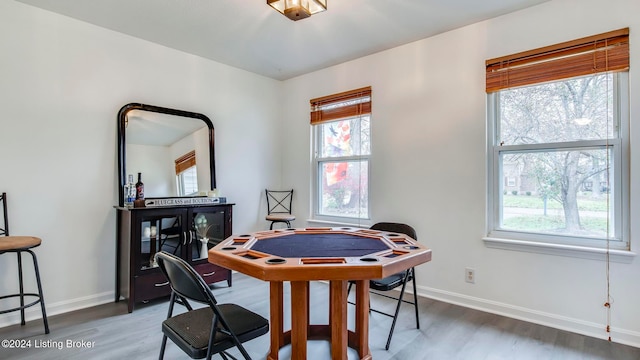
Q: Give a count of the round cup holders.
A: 8